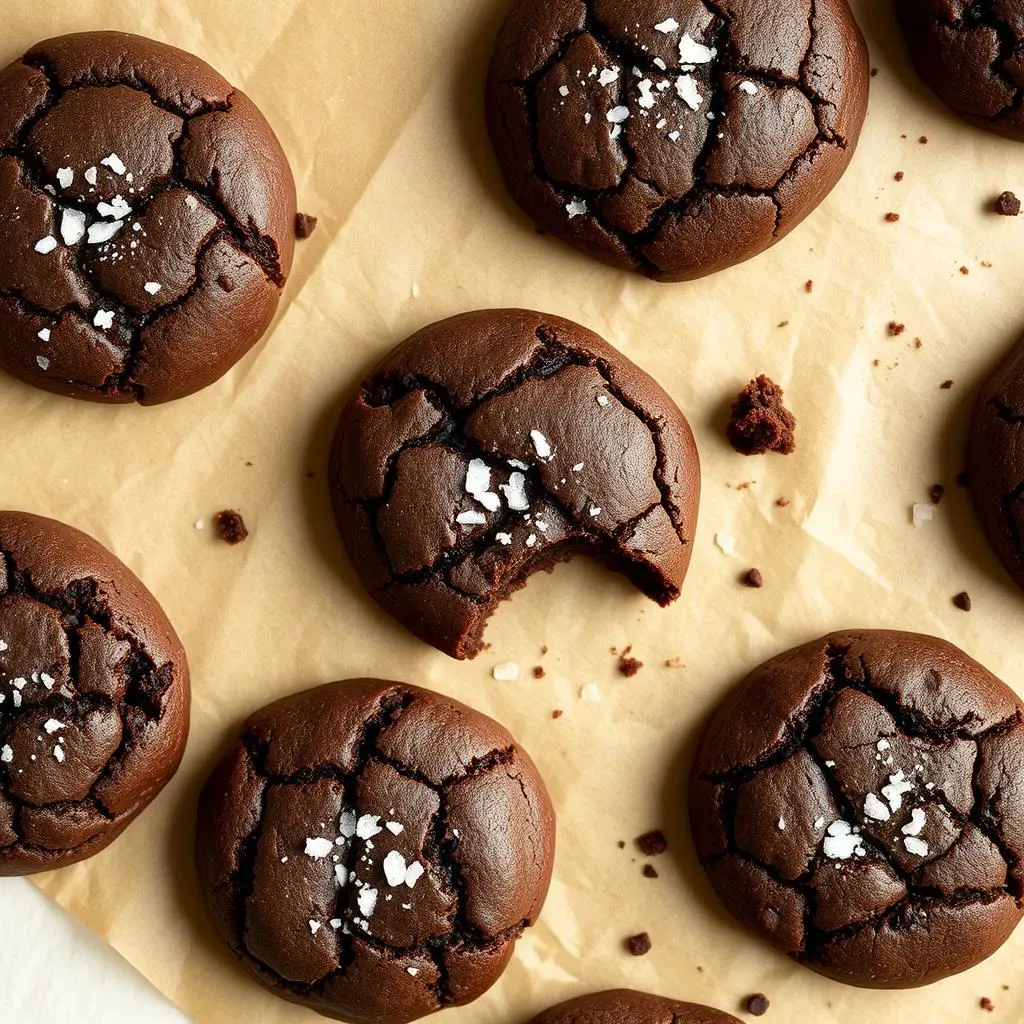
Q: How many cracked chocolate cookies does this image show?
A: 9